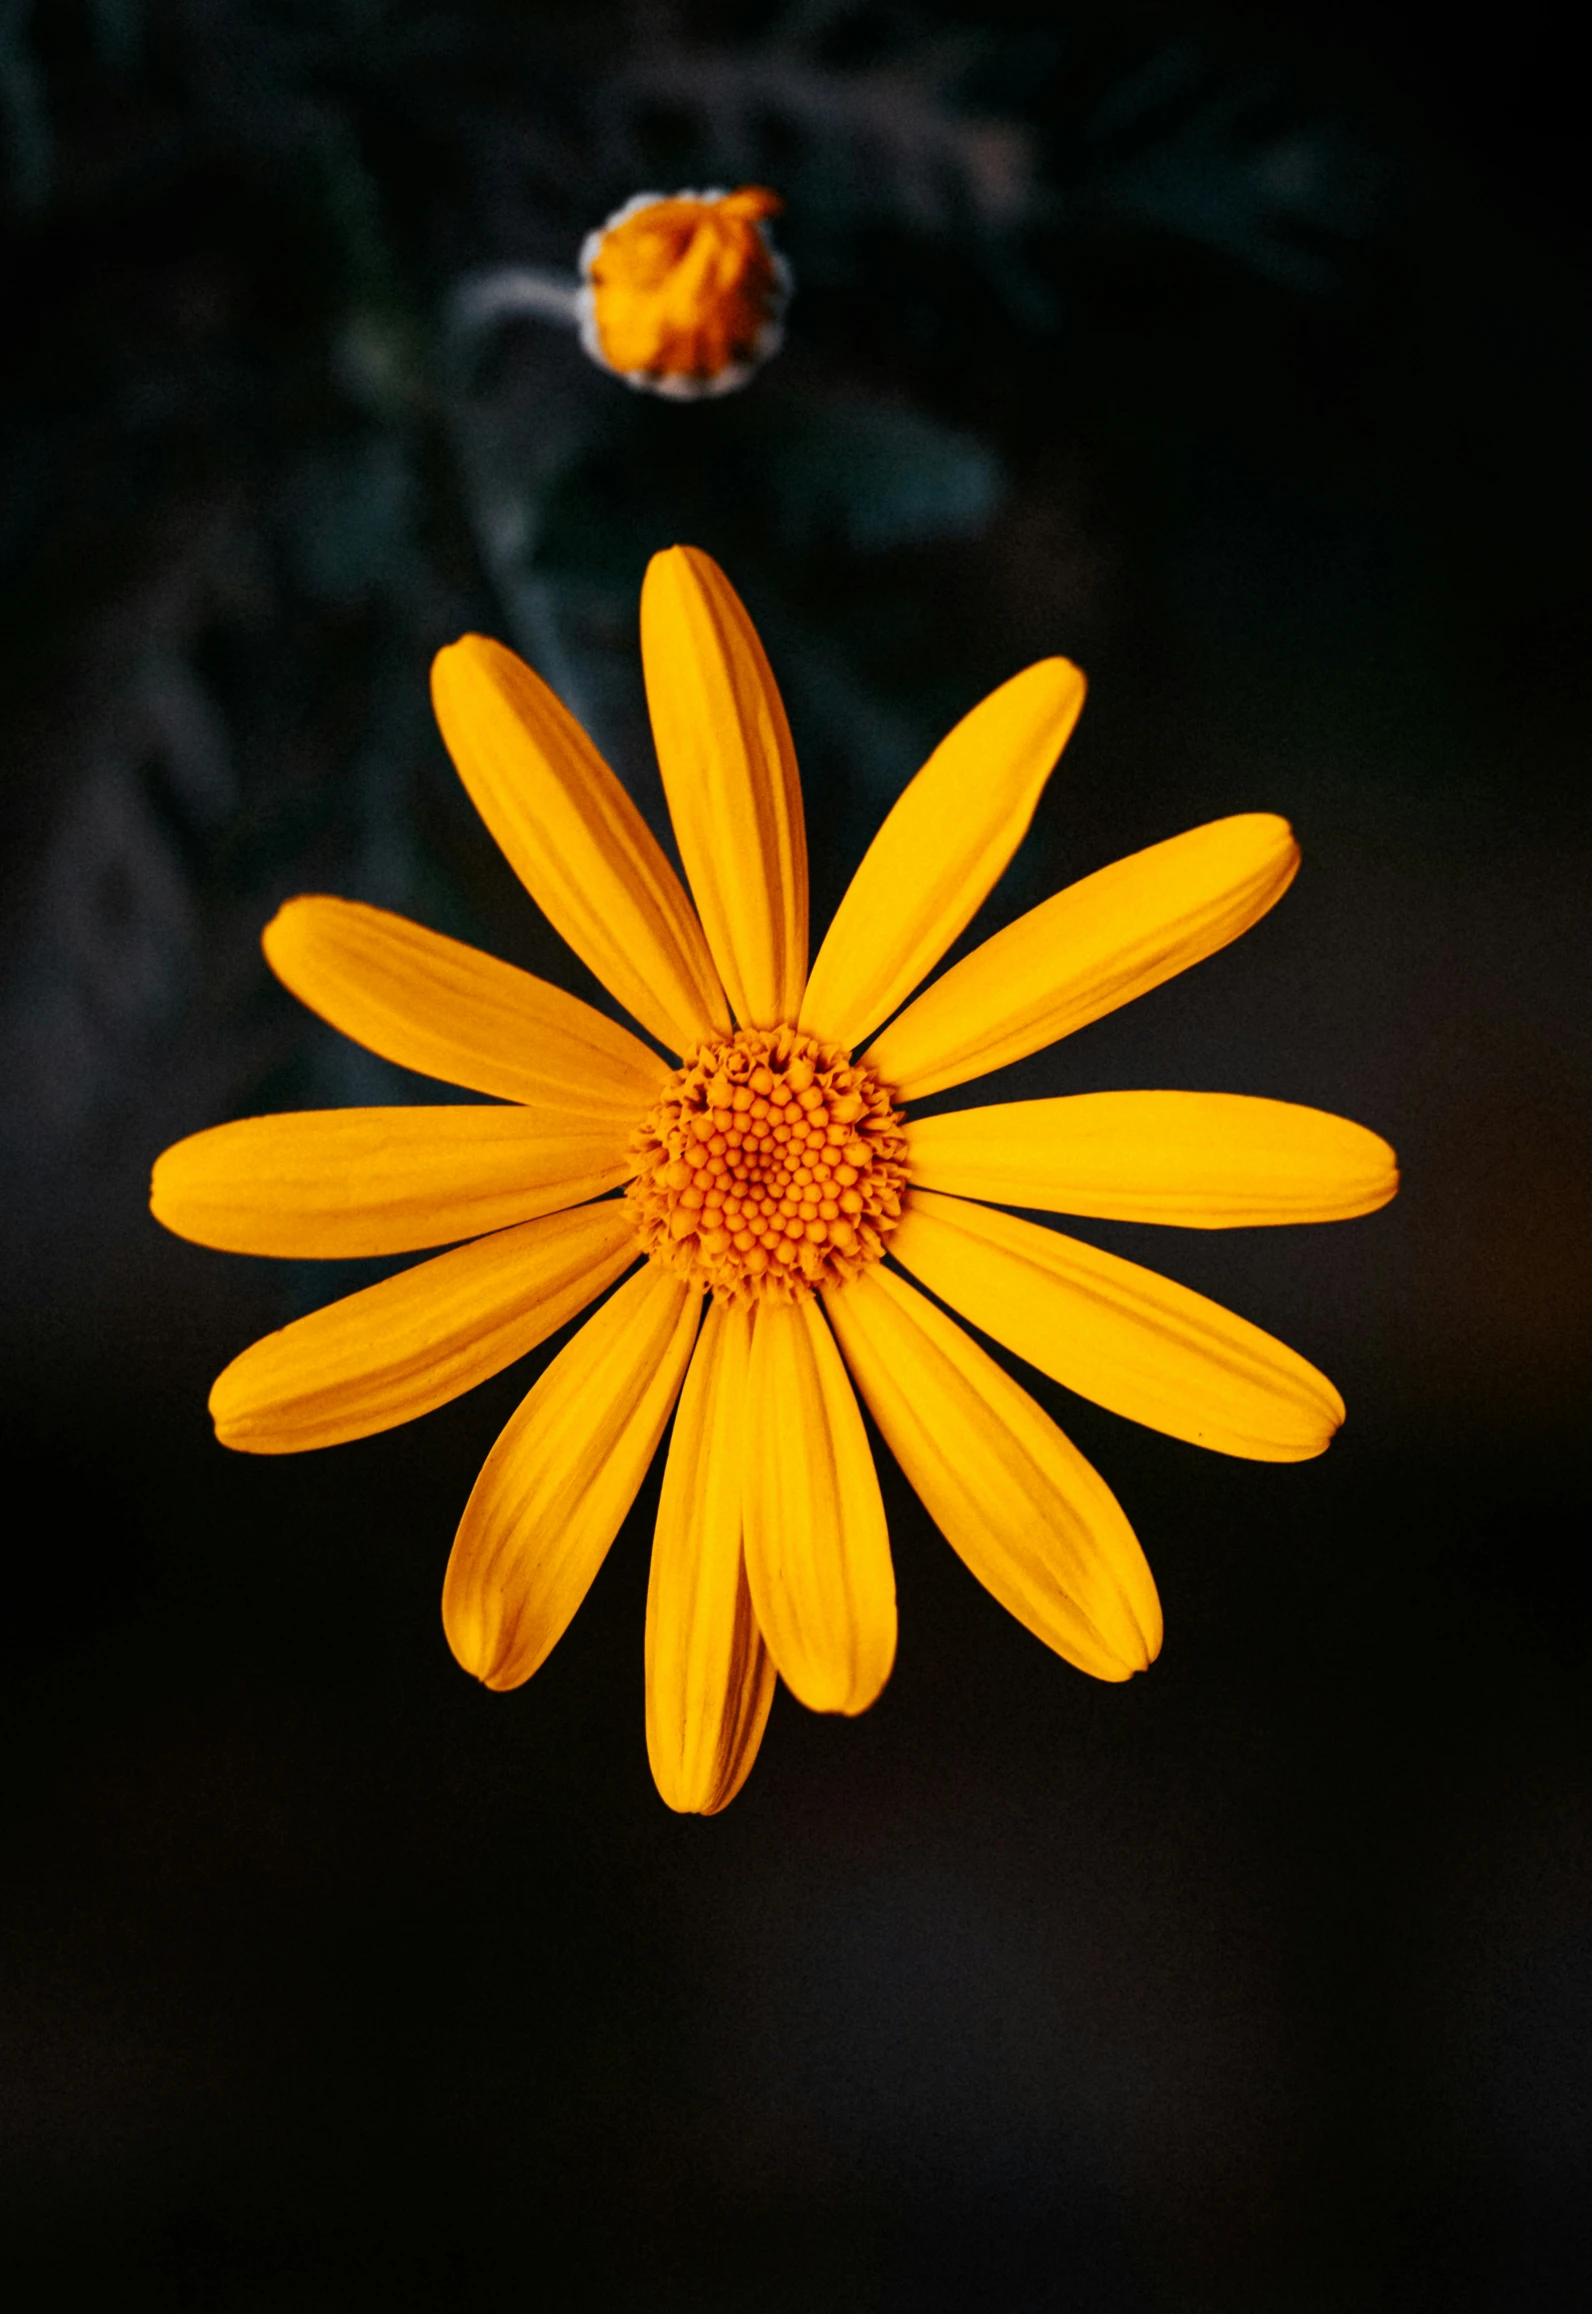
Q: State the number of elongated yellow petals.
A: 13